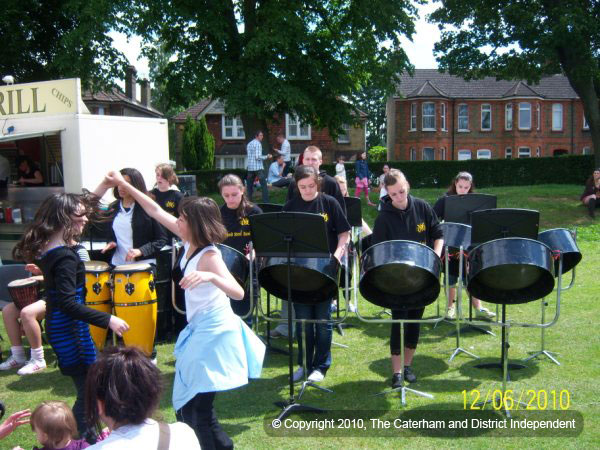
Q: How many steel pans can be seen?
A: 6